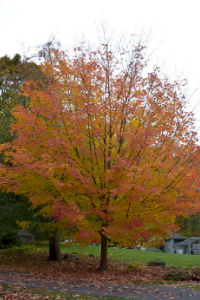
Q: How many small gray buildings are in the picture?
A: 2